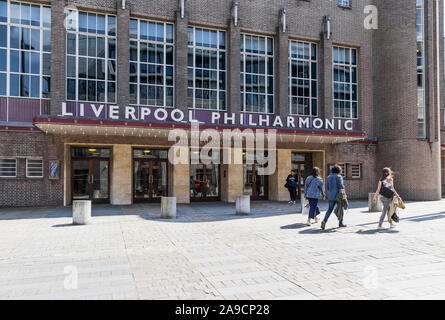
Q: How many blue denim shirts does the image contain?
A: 2